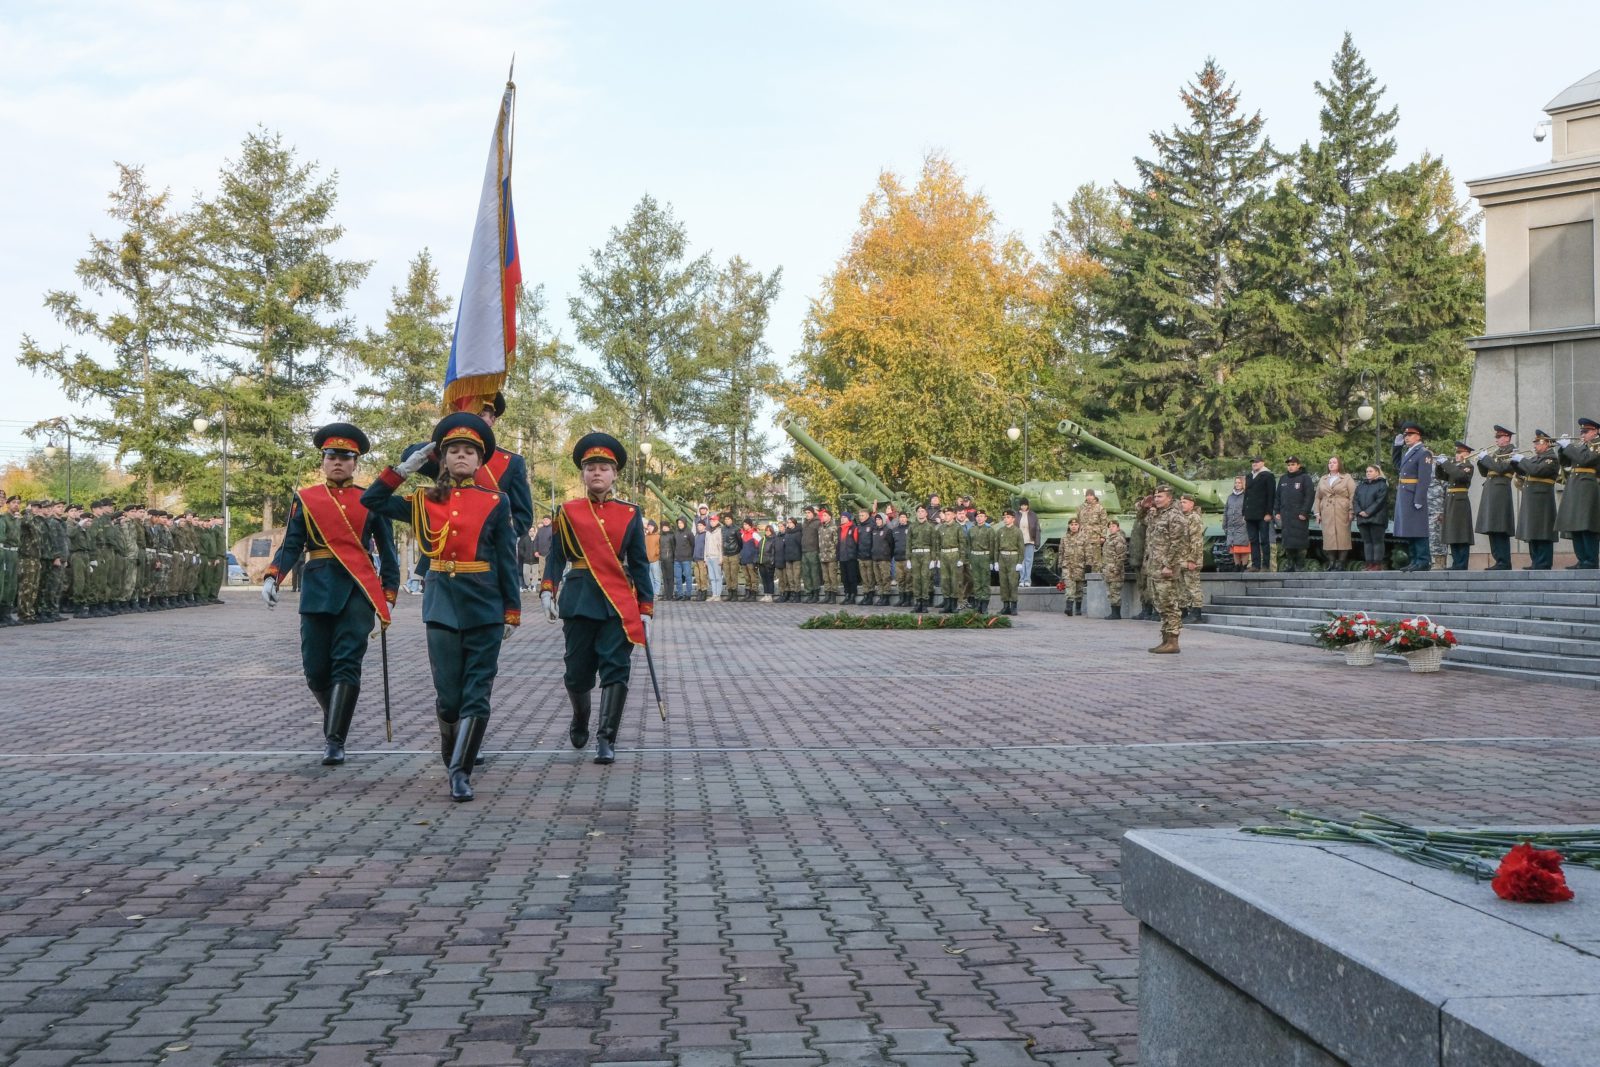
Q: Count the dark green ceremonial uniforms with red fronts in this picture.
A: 4